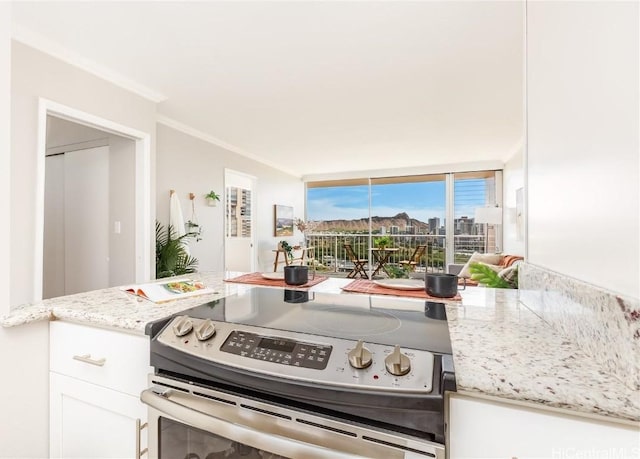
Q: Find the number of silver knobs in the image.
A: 4